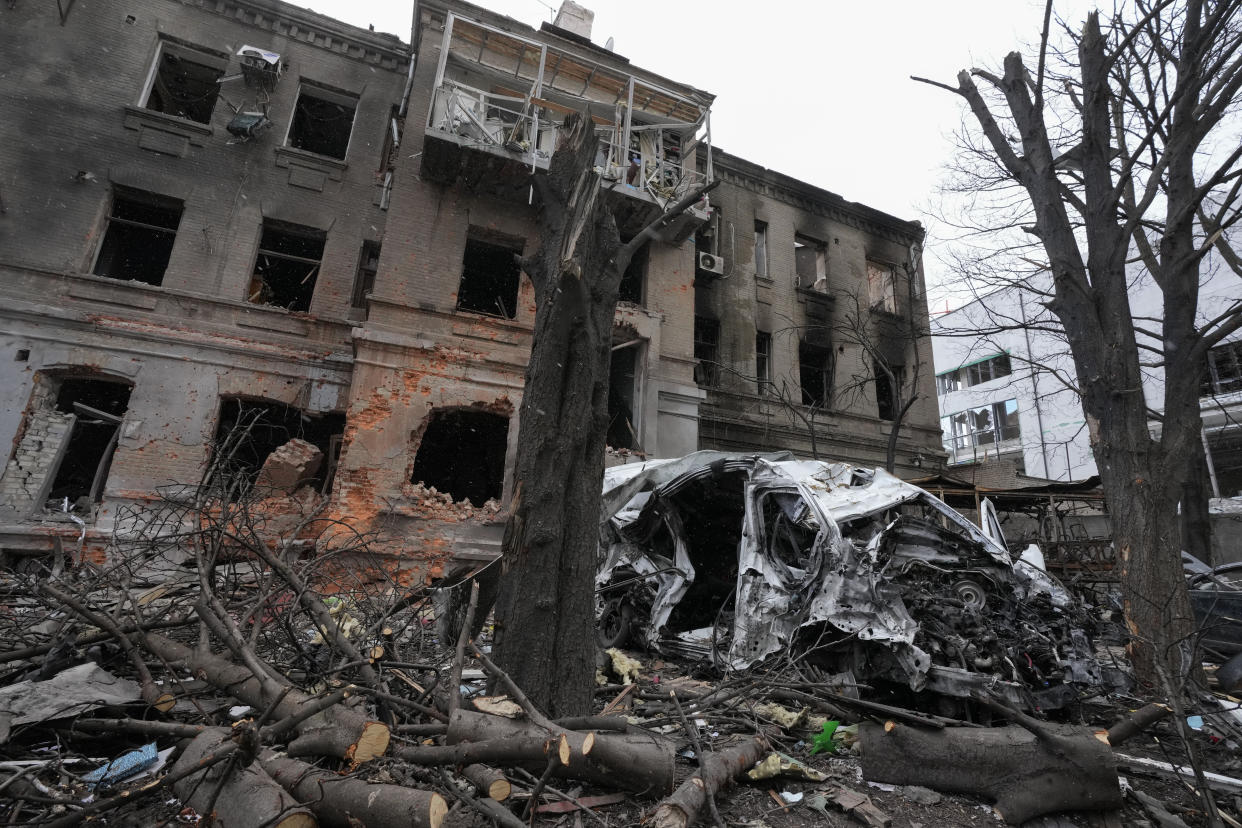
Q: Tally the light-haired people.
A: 0